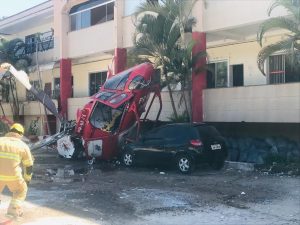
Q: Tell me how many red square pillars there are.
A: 3